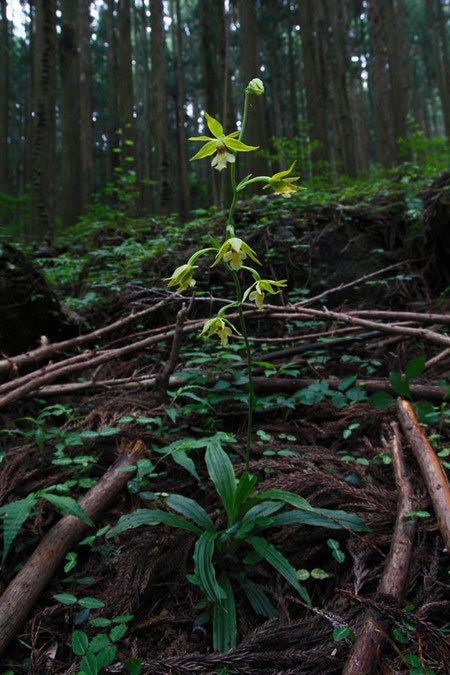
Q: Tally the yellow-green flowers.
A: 6